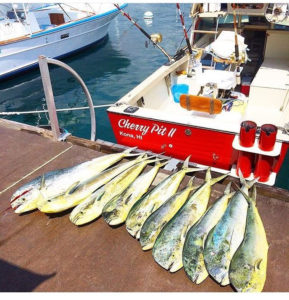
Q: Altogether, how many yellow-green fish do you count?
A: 10